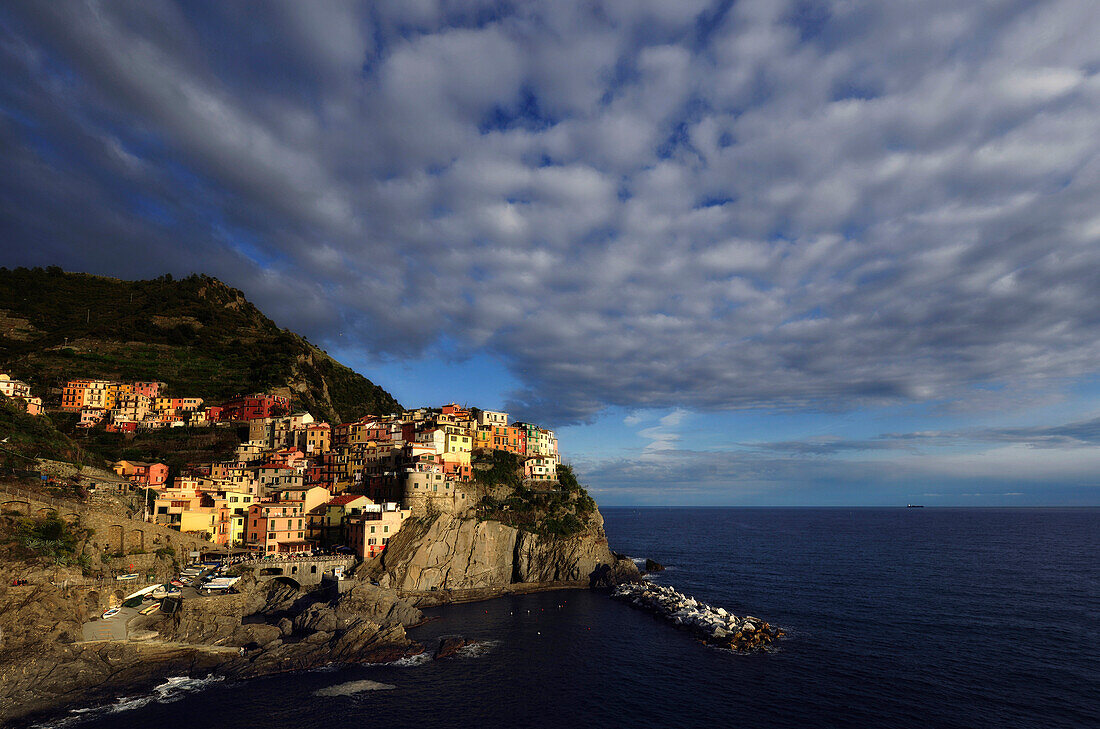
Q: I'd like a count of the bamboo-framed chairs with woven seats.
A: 0